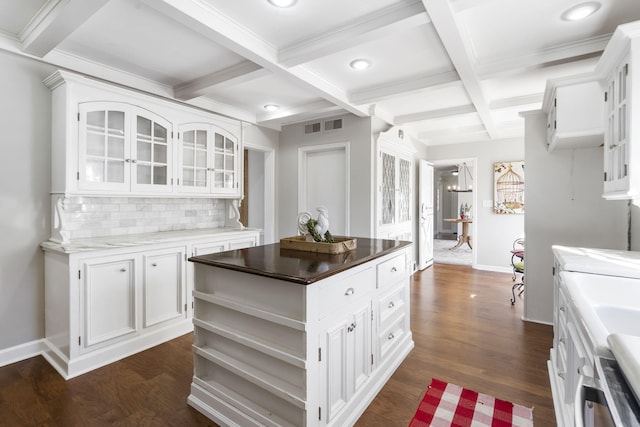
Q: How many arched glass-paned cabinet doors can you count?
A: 4